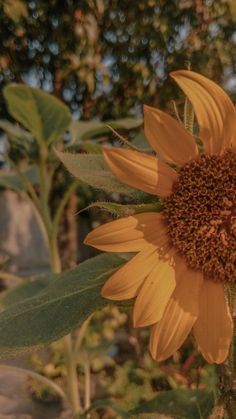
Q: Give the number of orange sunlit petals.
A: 8